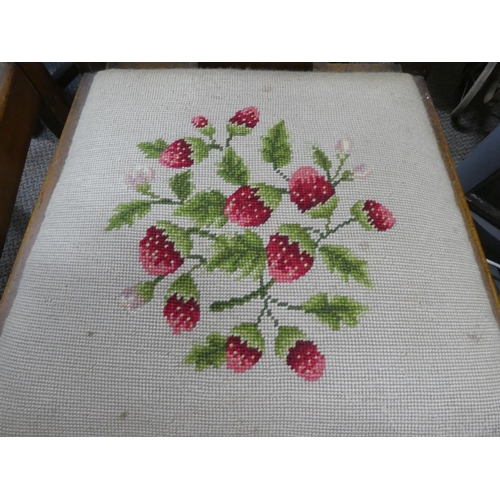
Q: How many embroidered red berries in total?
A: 11